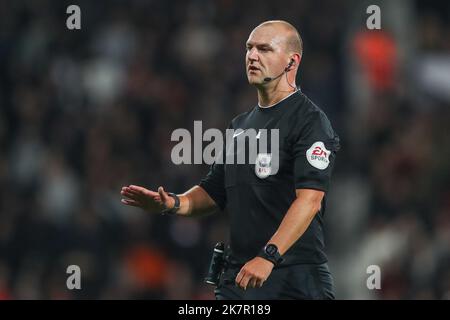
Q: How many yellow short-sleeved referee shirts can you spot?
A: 0